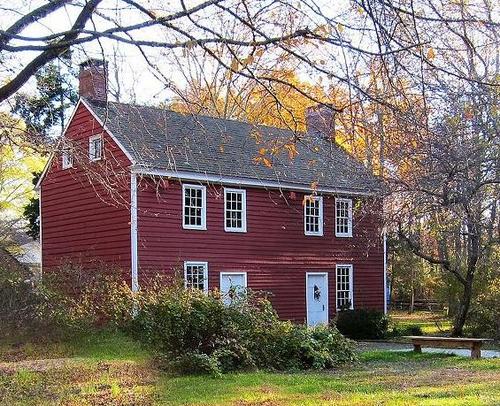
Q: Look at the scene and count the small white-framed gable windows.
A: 2